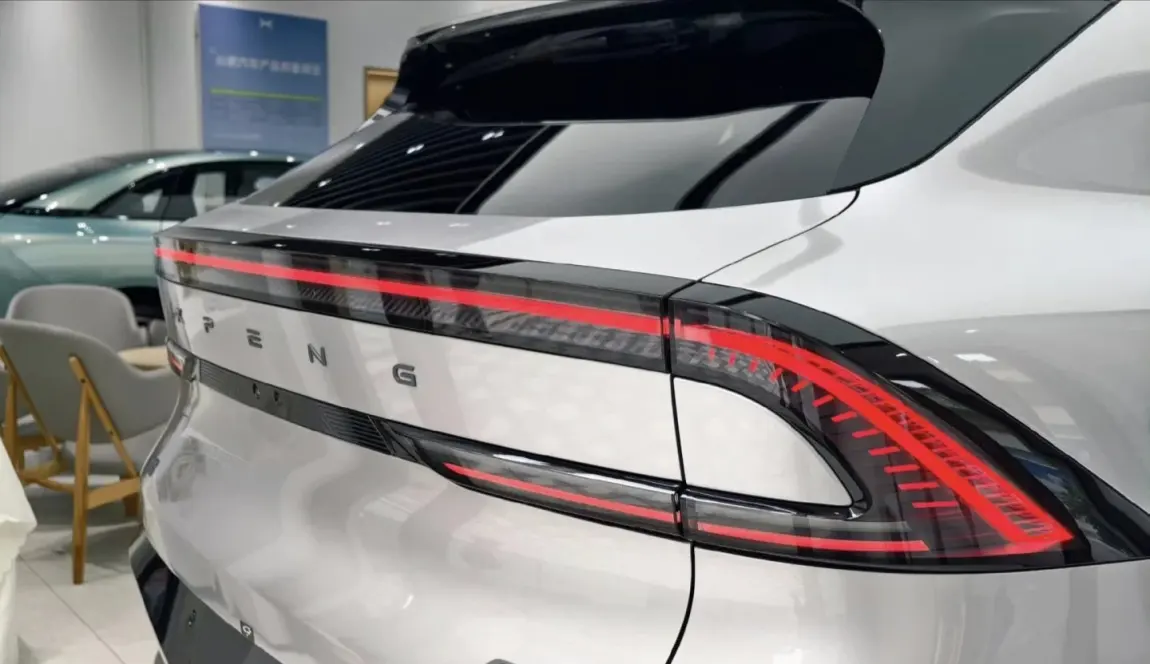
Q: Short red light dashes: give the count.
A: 12